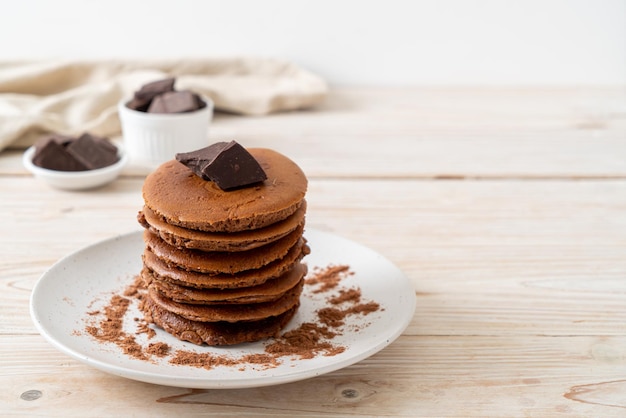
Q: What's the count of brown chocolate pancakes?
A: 7